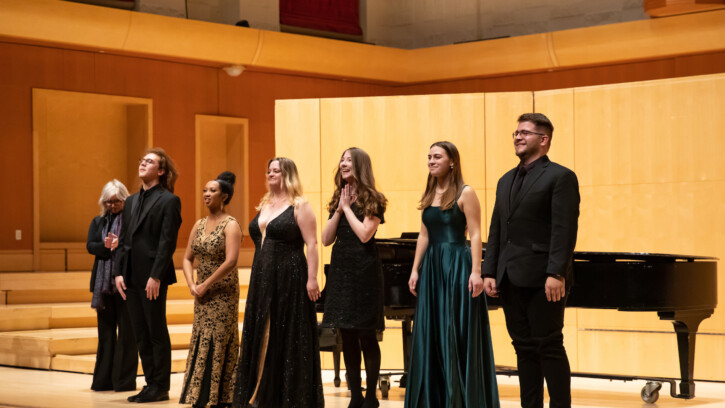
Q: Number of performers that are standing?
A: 7